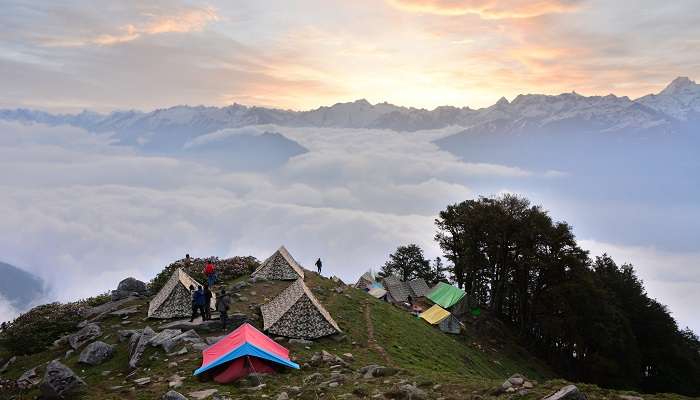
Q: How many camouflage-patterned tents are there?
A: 3